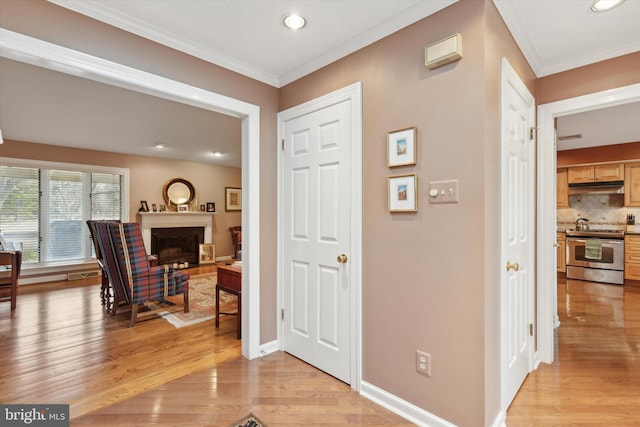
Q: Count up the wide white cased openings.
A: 2